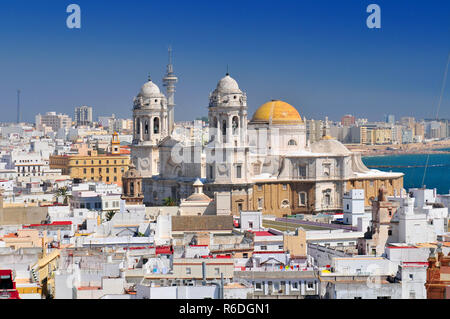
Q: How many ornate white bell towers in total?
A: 2